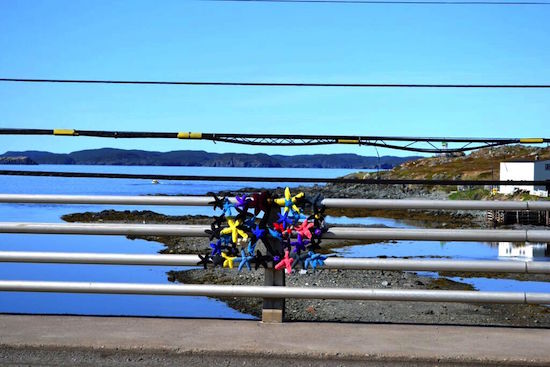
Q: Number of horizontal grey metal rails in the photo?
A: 4